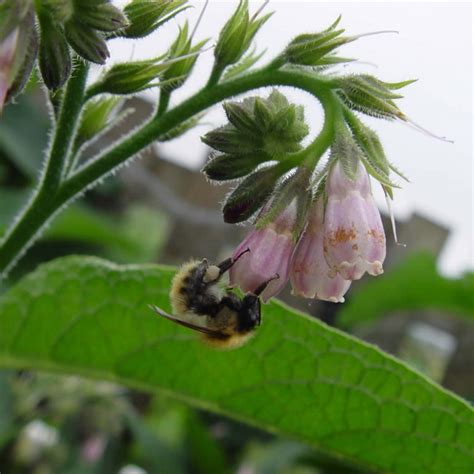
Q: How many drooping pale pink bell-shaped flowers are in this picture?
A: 3